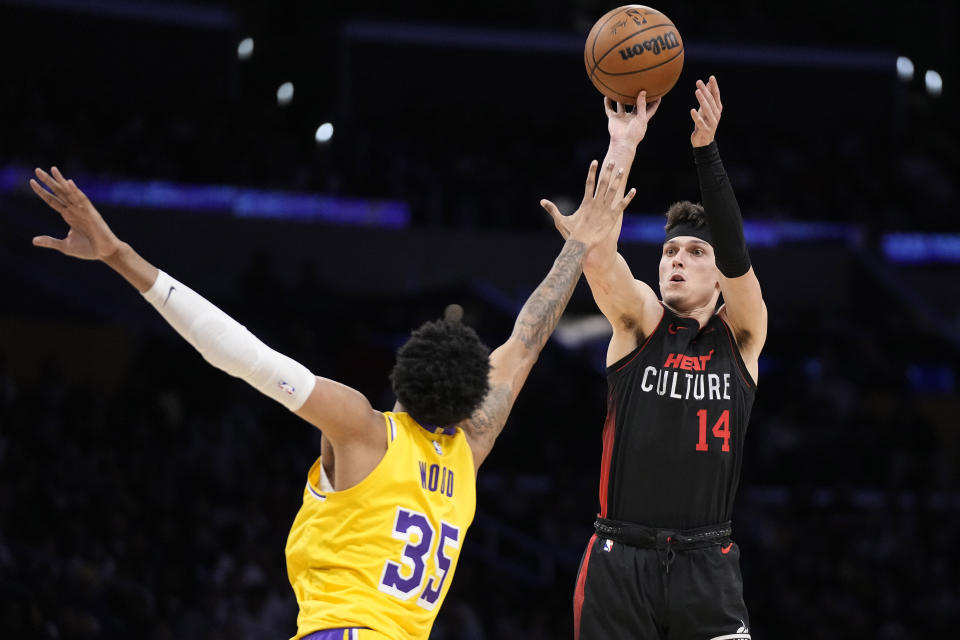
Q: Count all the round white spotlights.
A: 5